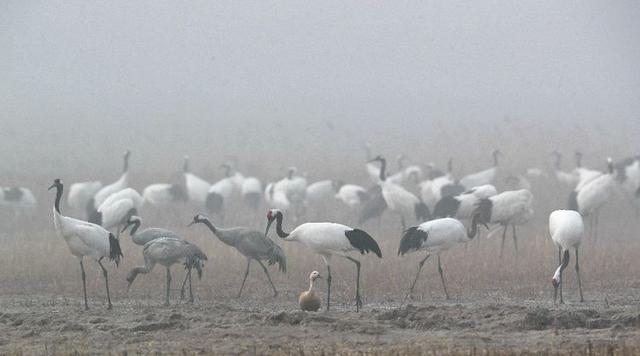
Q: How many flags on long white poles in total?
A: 0